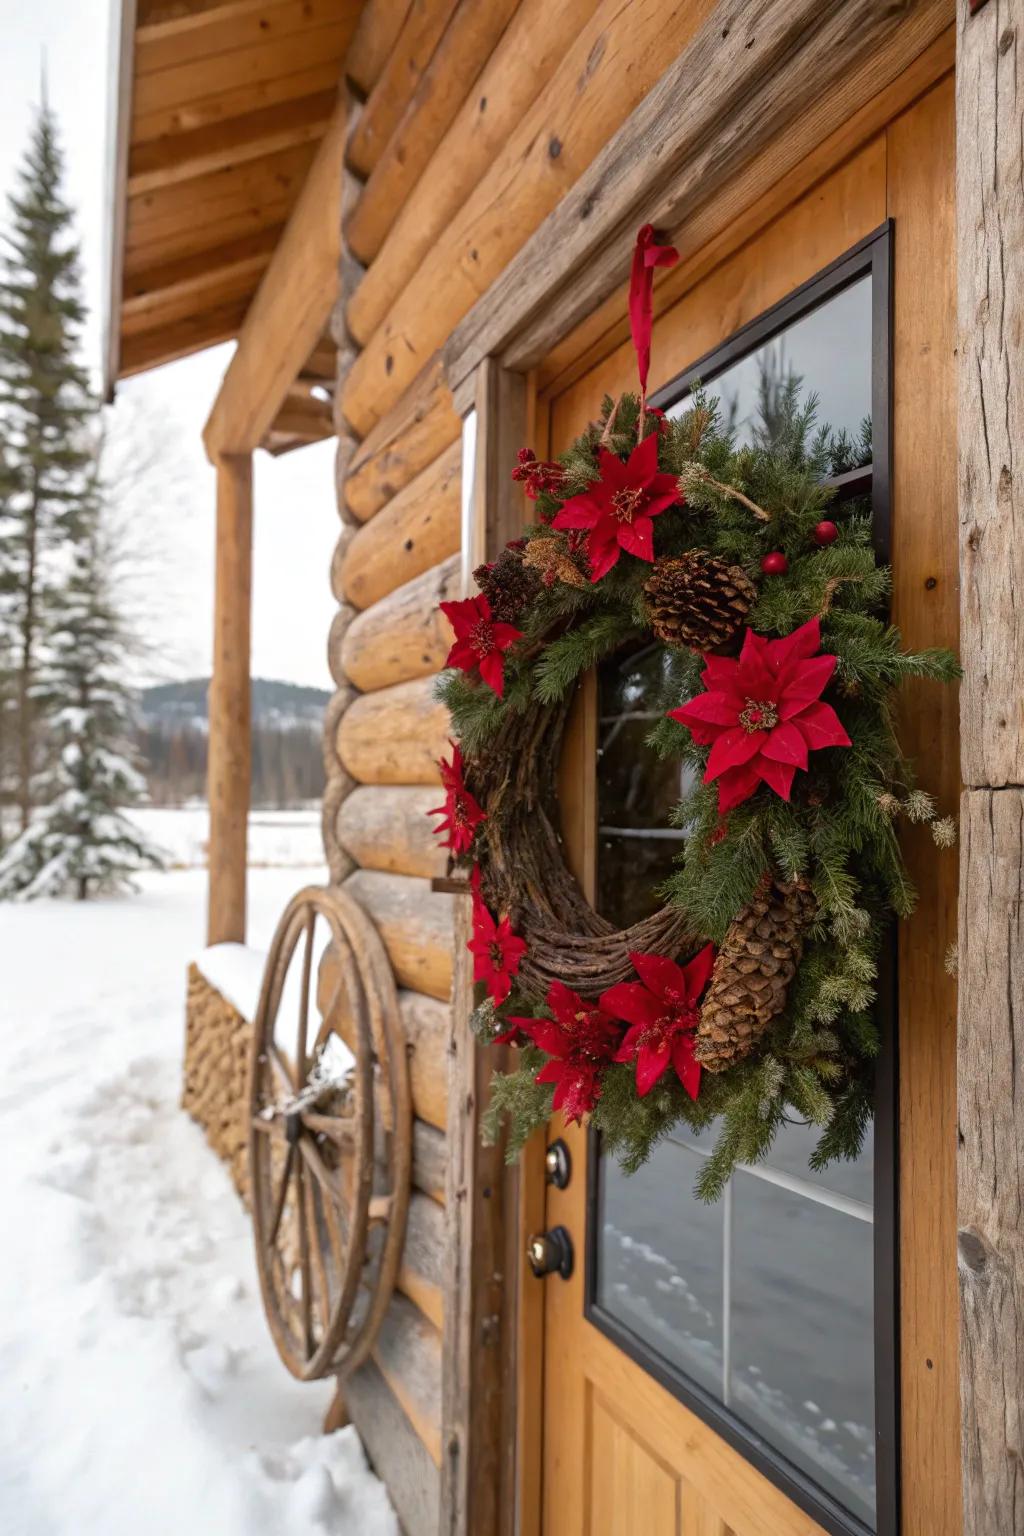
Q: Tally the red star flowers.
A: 7